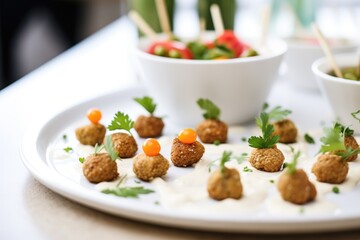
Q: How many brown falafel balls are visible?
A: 13